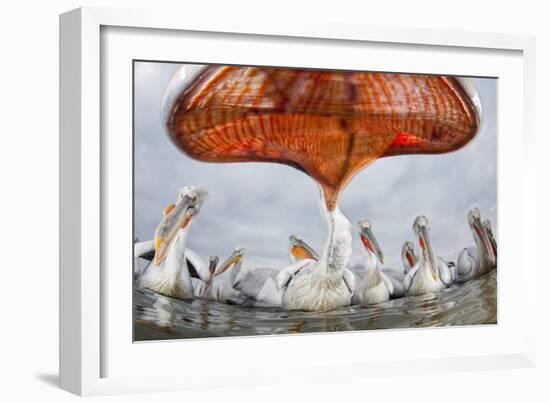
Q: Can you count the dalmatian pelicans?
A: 10